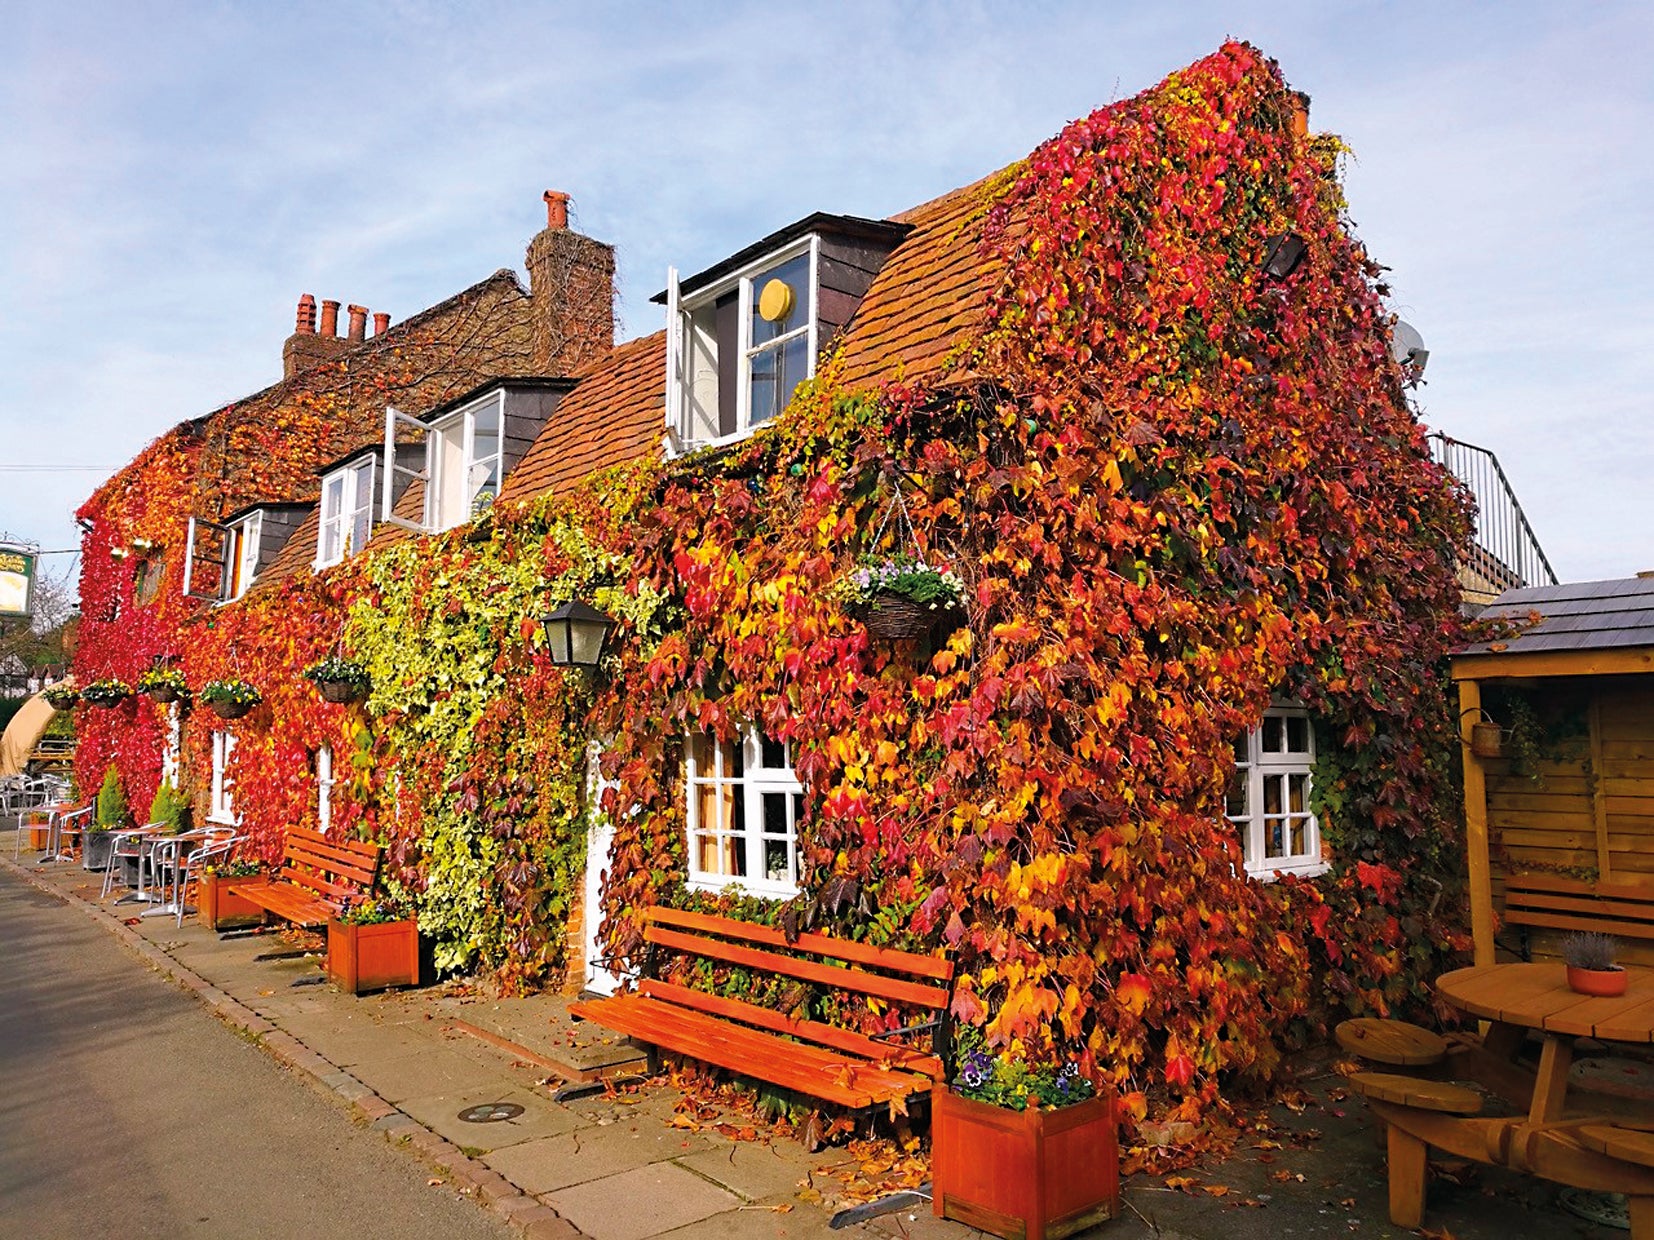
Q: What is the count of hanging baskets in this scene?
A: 6